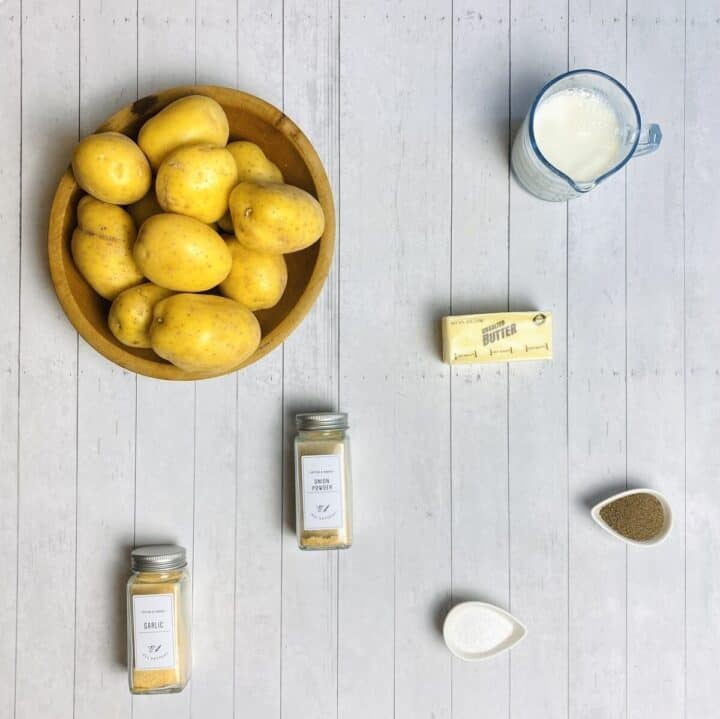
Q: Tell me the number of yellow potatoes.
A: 11